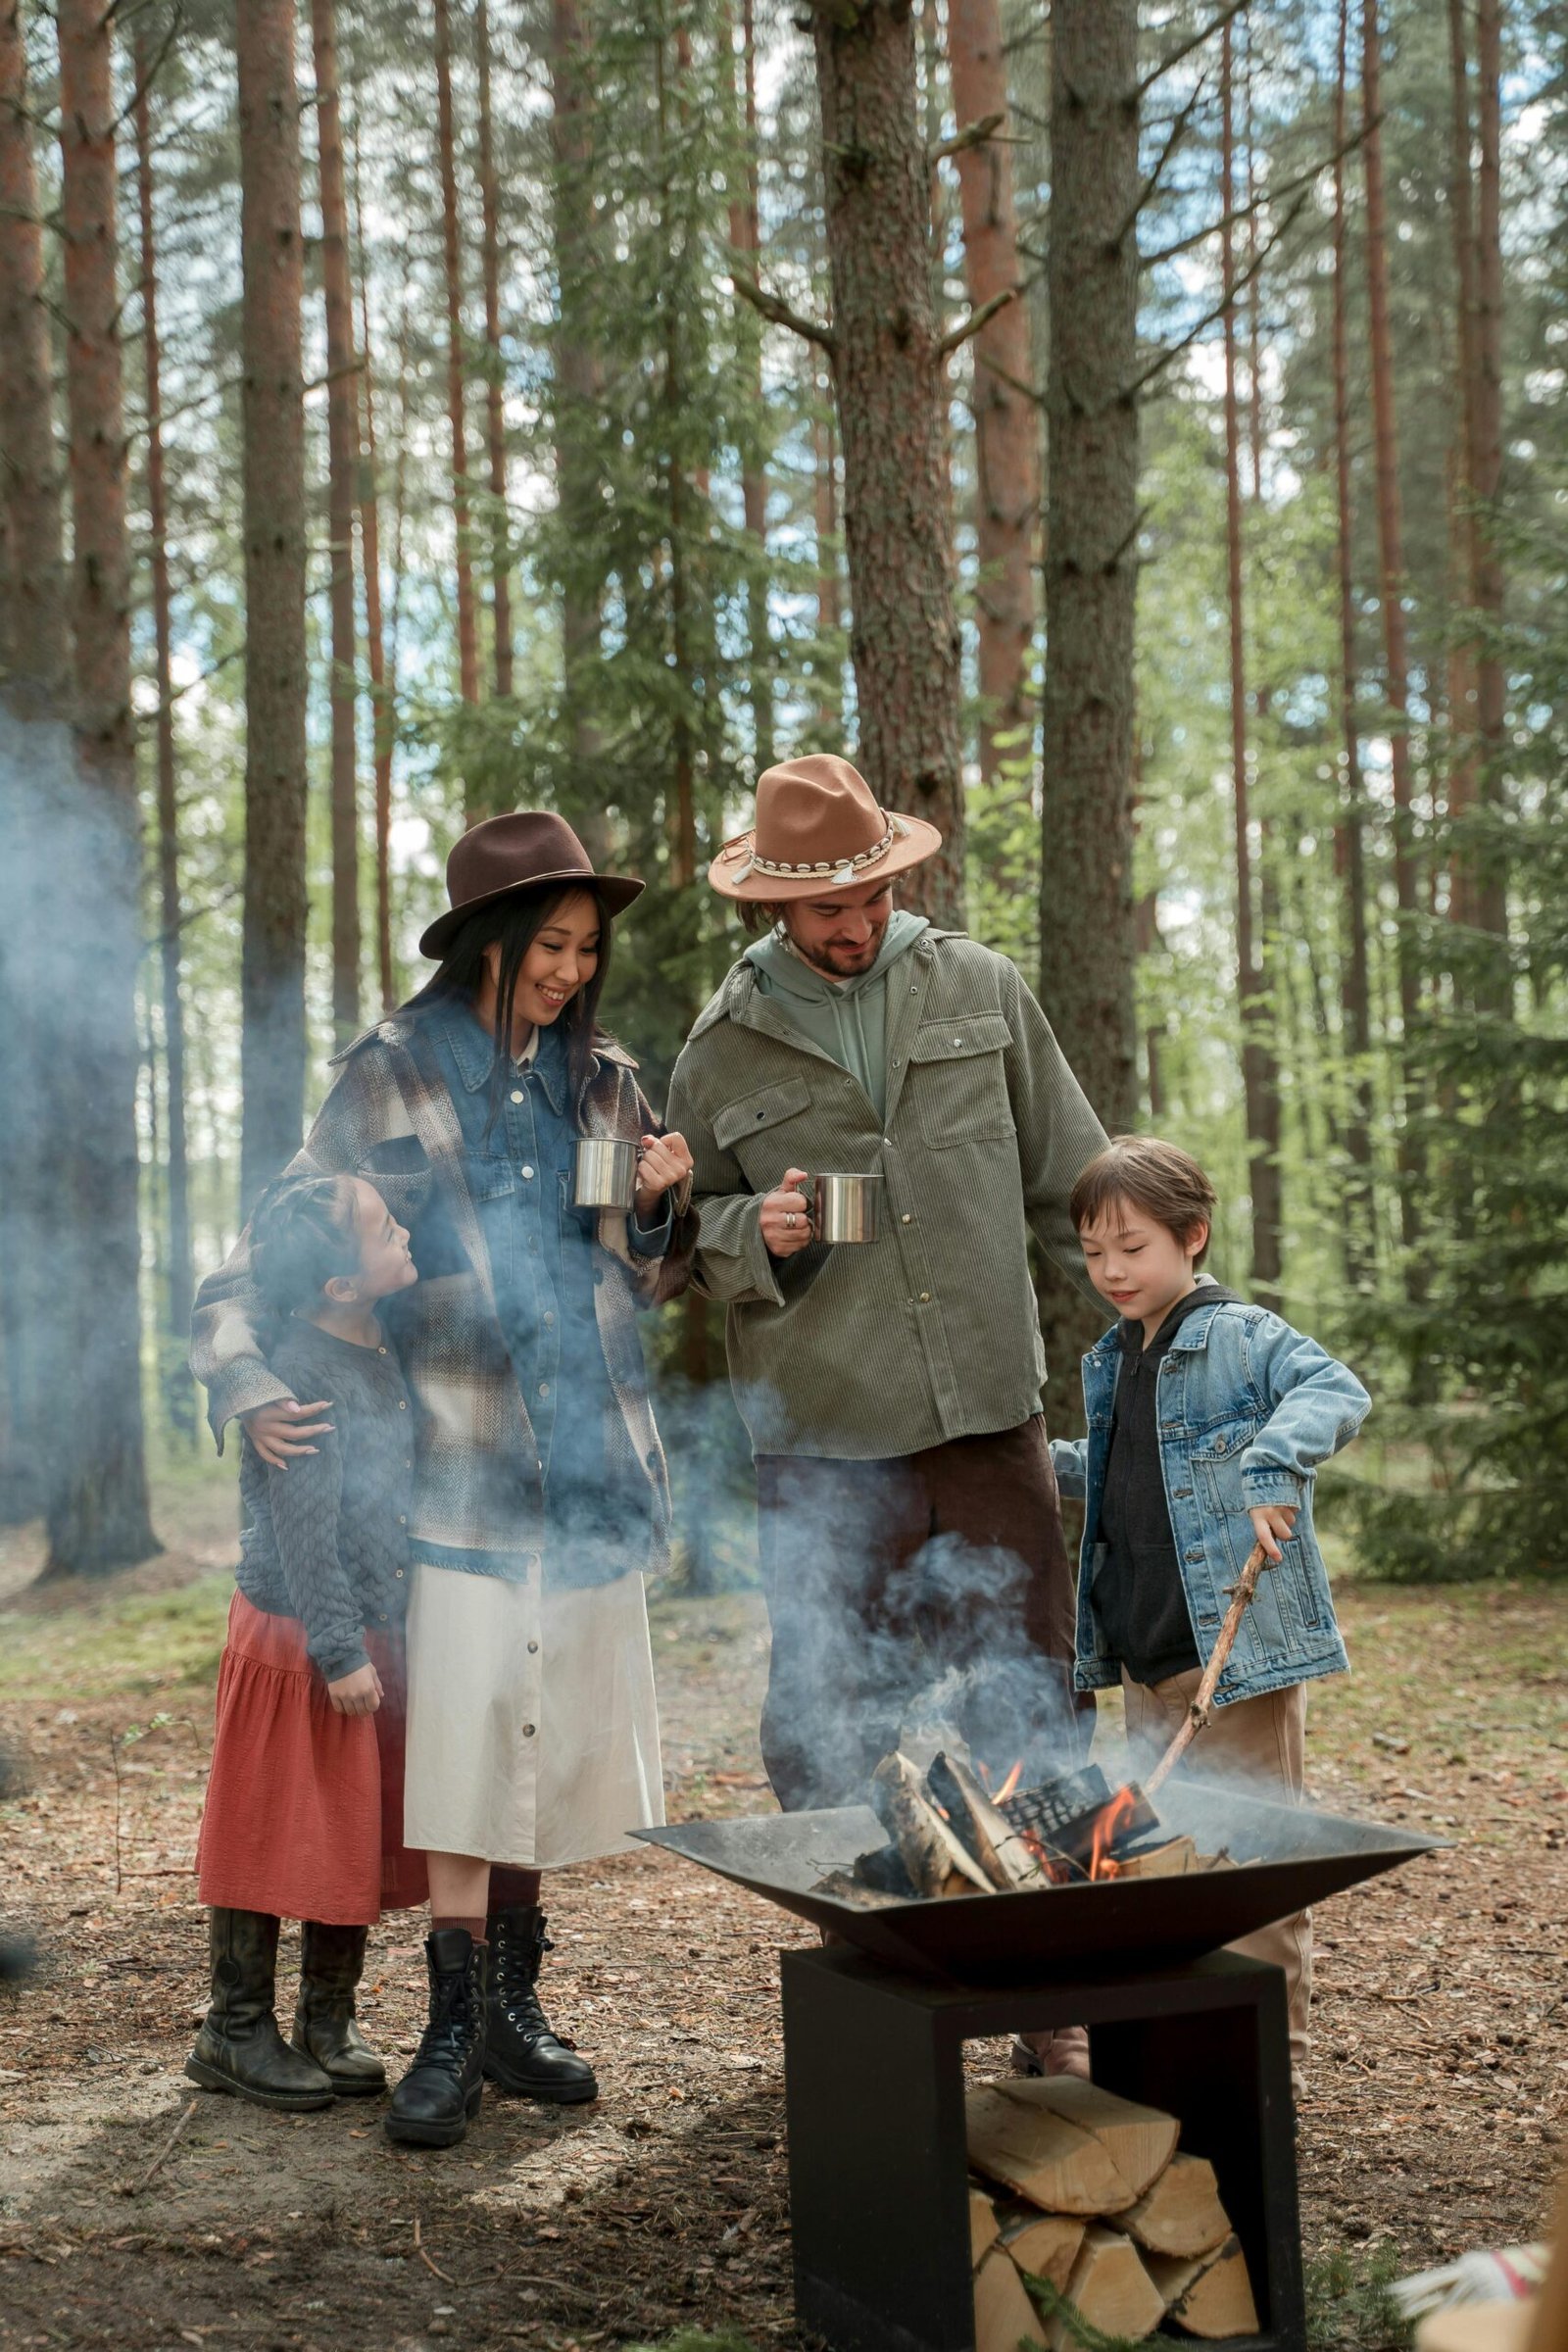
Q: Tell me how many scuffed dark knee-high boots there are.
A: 2